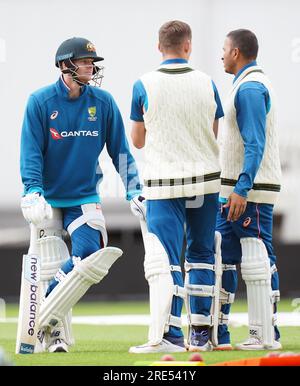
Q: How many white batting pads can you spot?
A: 6